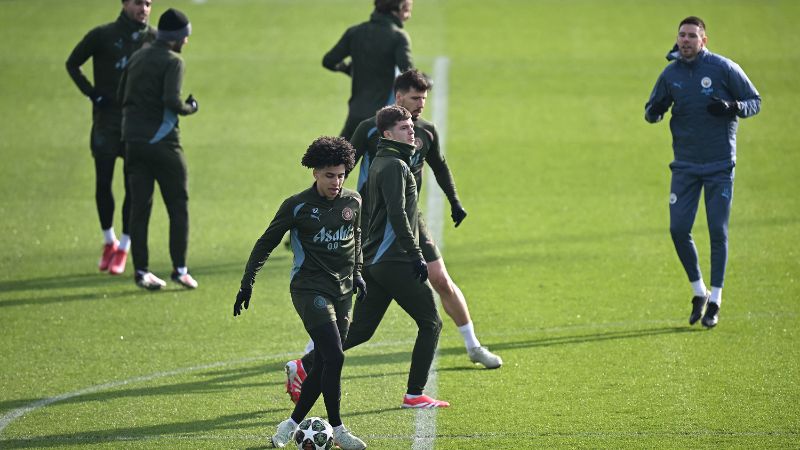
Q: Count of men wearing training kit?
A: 7